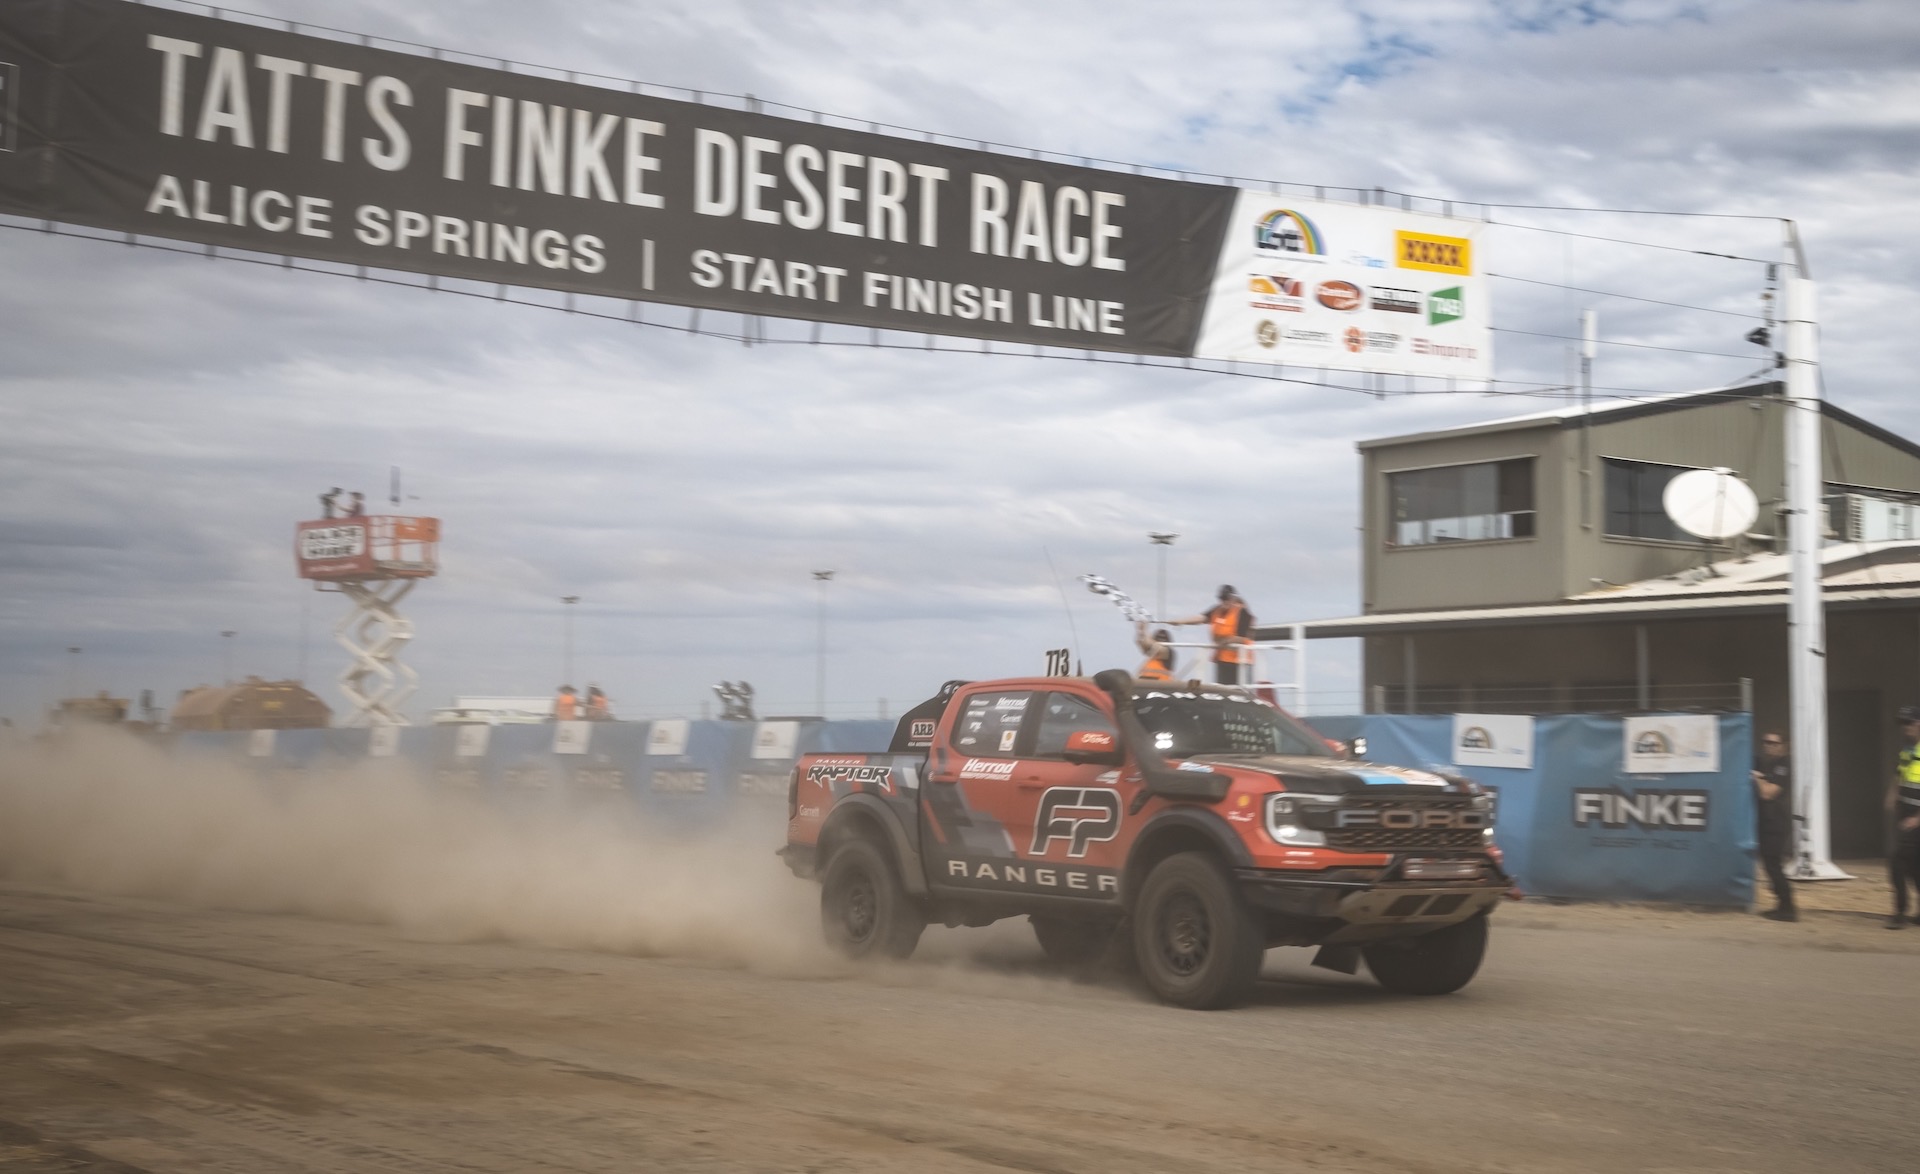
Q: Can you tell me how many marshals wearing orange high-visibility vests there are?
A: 4